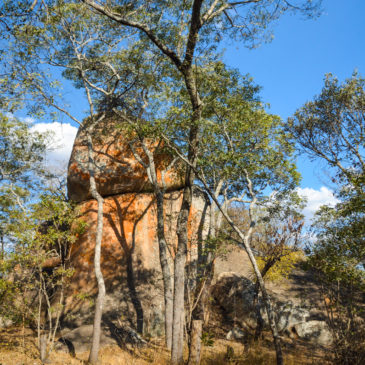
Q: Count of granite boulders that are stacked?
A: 2